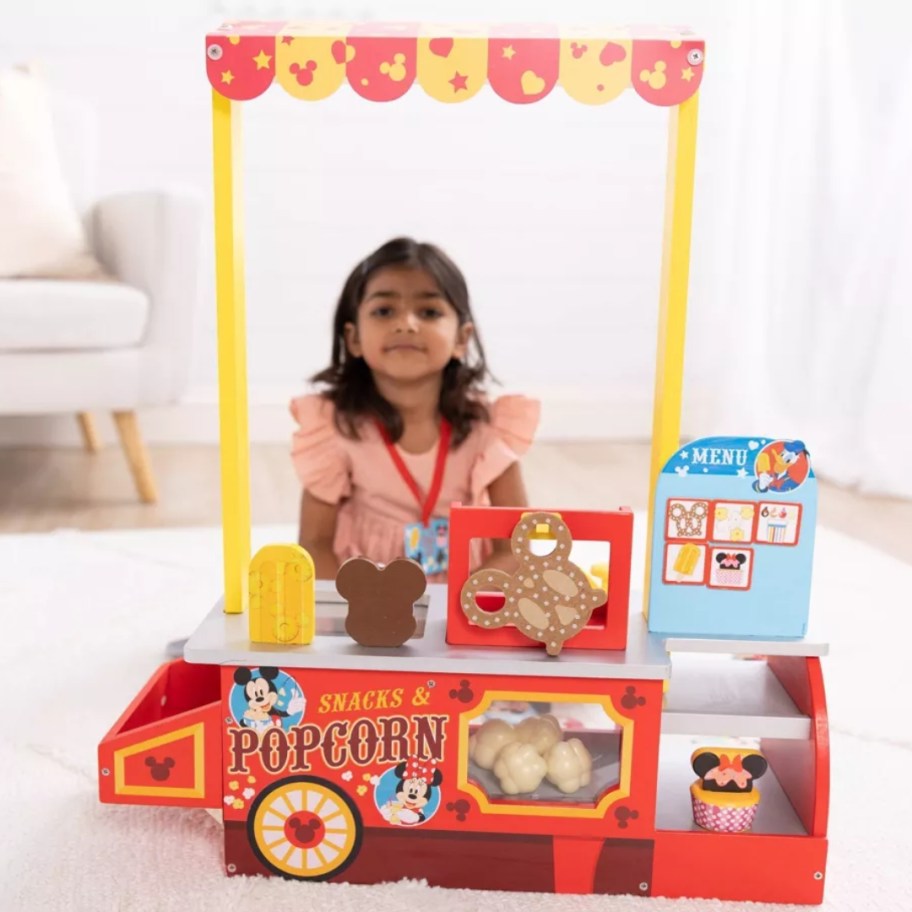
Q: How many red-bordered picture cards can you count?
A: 5